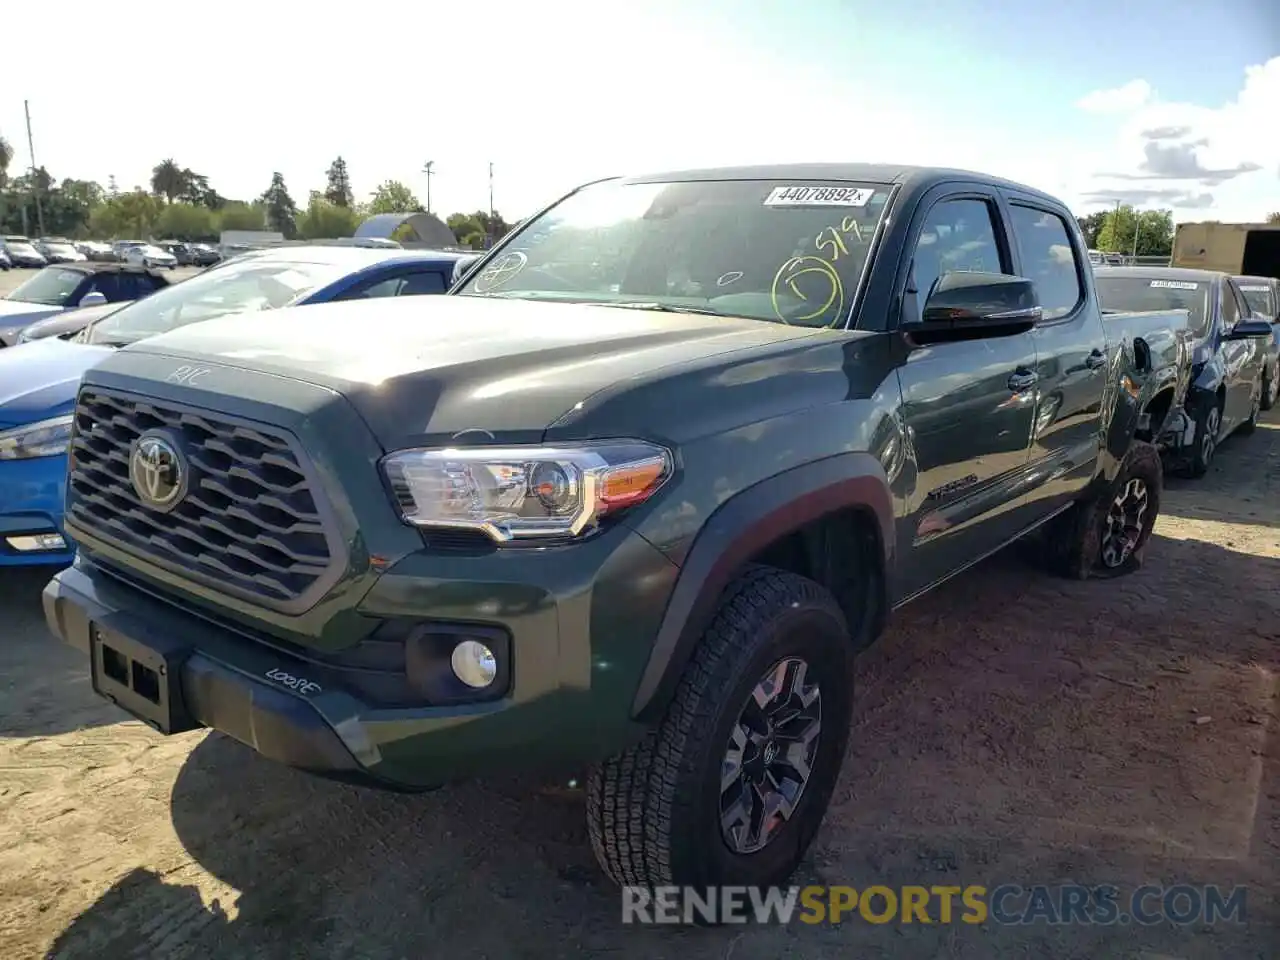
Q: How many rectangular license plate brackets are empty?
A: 1